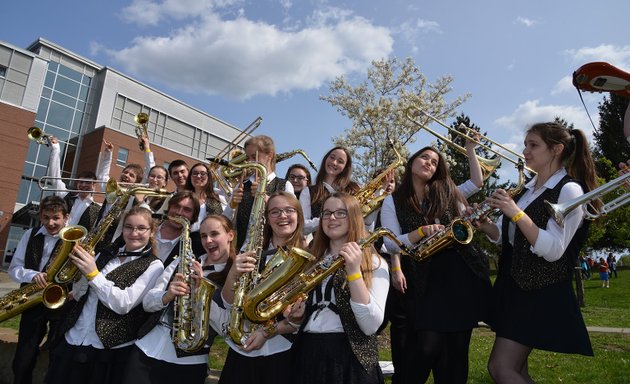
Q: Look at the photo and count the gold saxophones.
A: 8